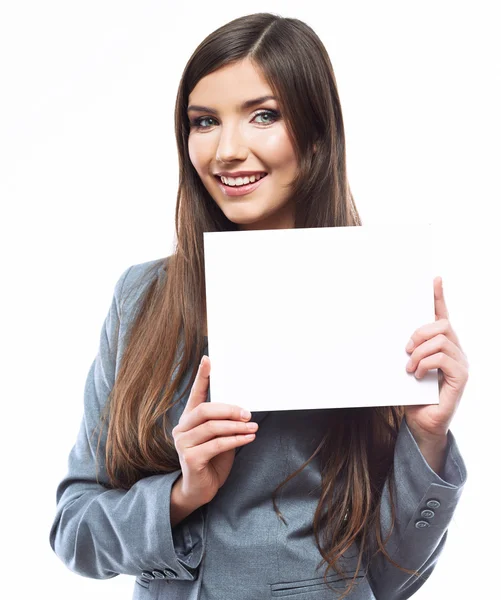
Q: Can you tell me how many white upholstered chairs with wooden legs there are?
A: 0